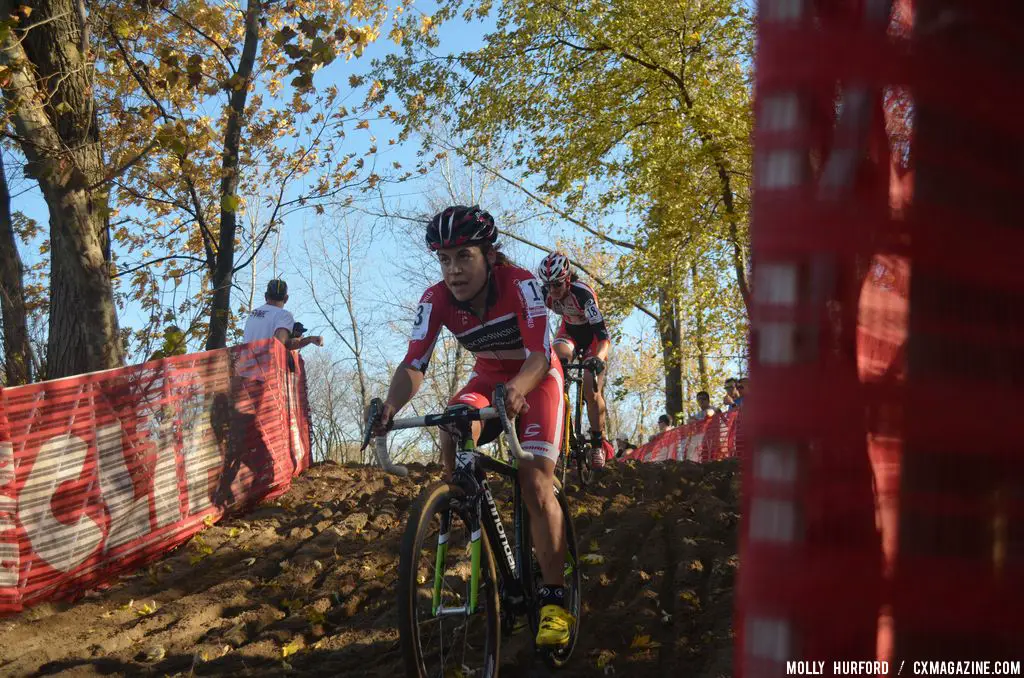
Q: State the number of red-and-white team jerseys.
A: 2